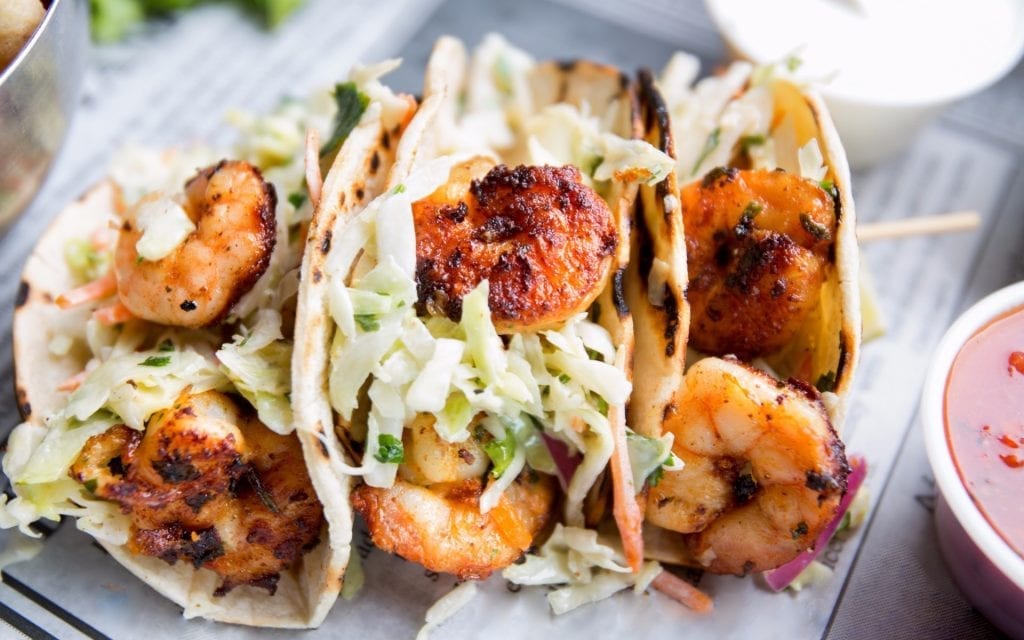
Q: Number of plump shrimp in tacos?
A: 6